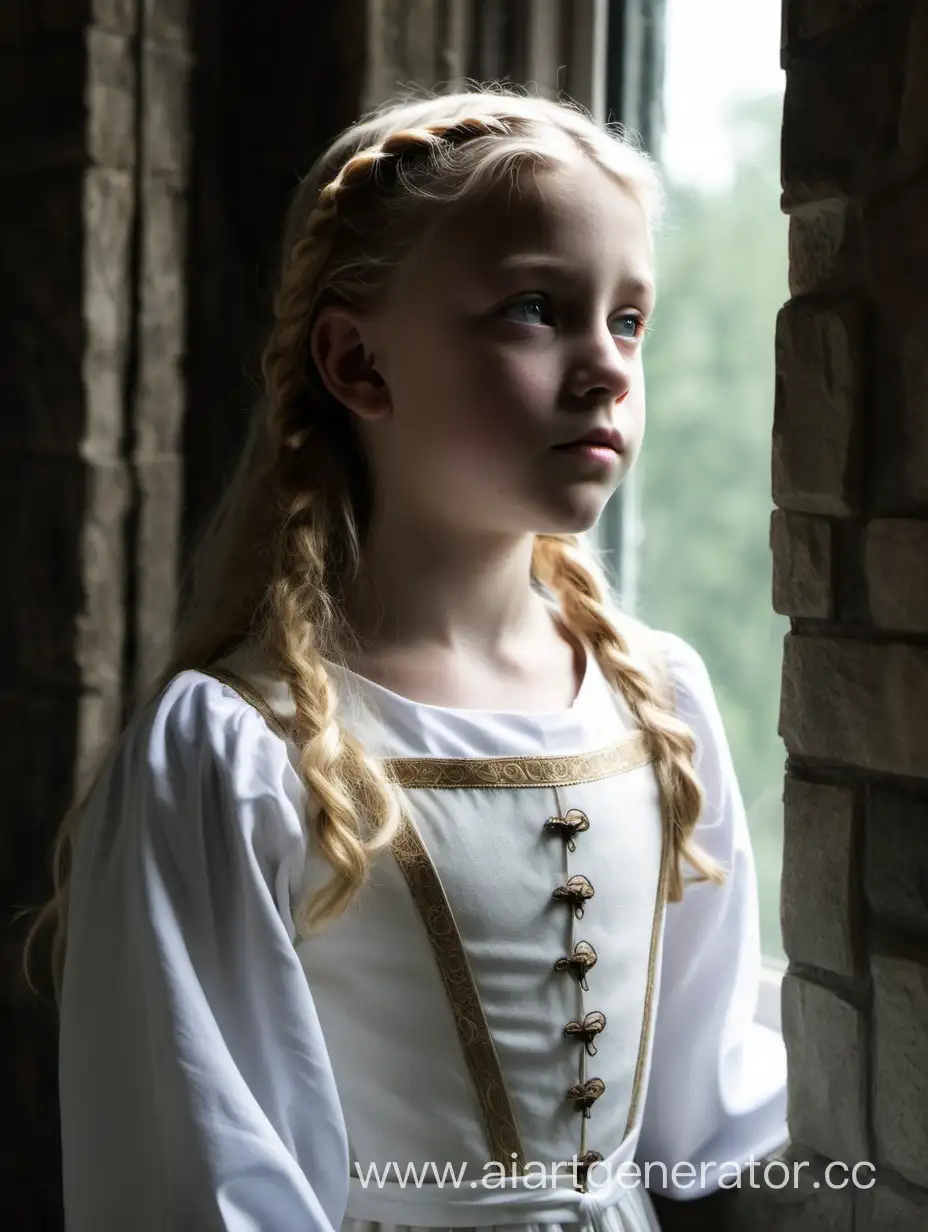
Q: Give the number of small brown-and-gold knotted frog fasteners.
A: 6